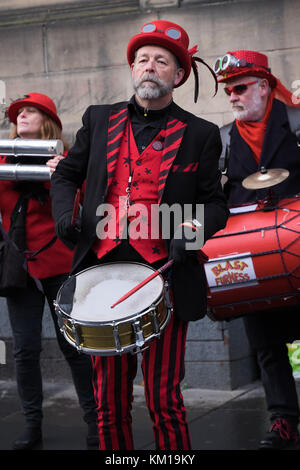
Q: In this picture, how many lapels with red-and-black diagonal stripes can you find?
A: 2